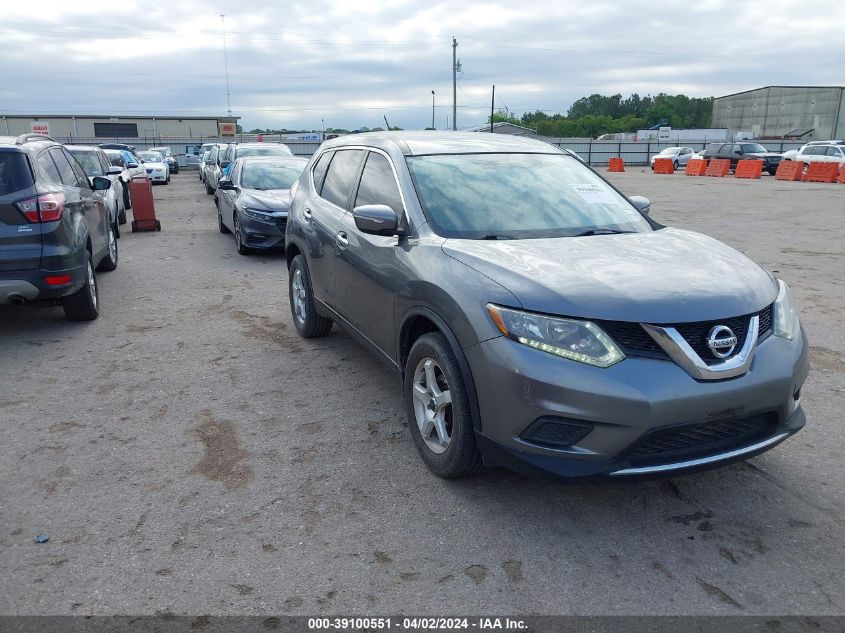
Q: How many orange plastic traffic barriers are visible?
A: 8